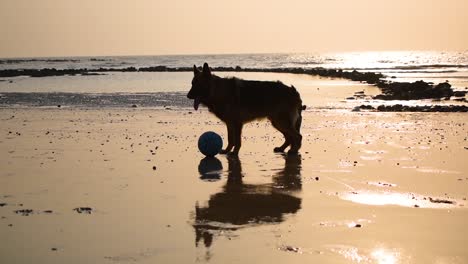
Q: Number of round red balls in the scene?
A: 0